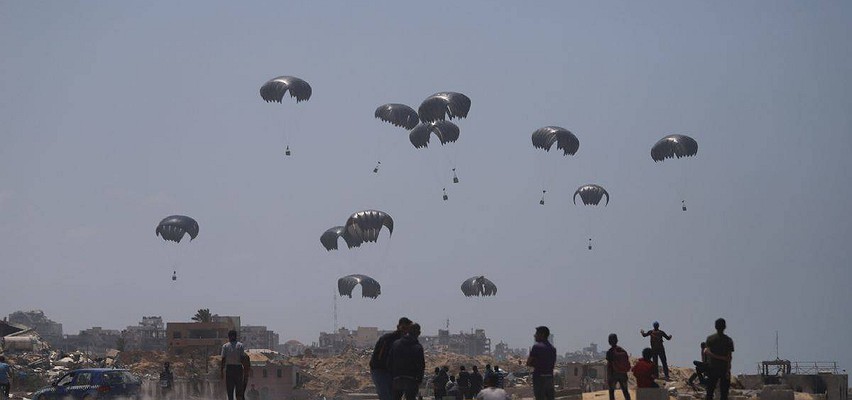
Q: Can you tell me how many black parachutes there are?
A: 12